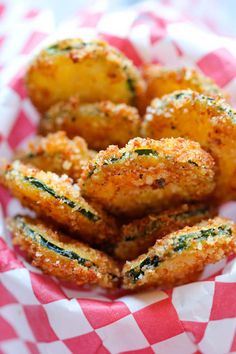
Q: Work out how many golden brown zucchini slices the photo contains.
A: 10